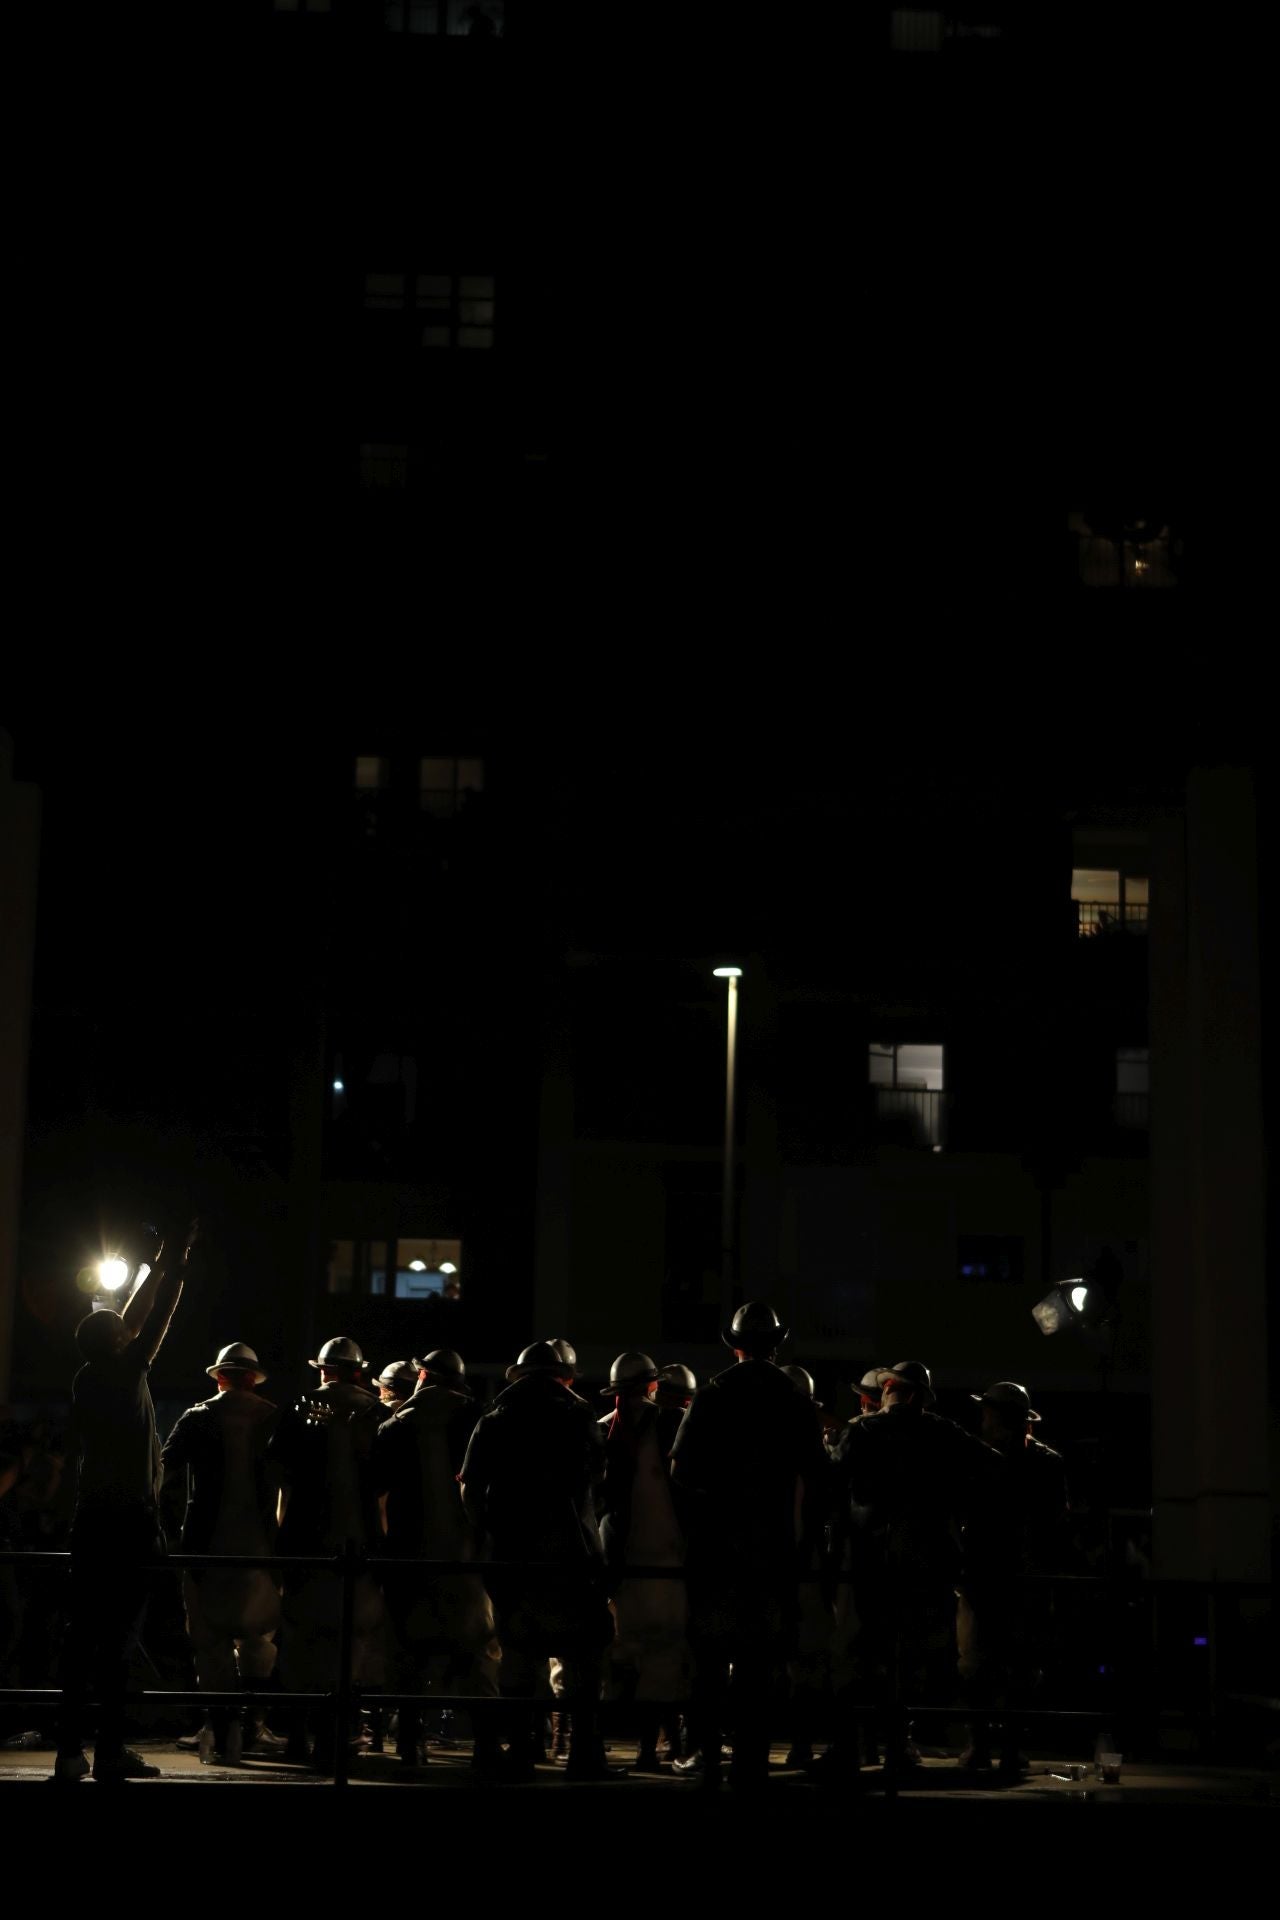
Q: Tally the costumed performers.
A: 13